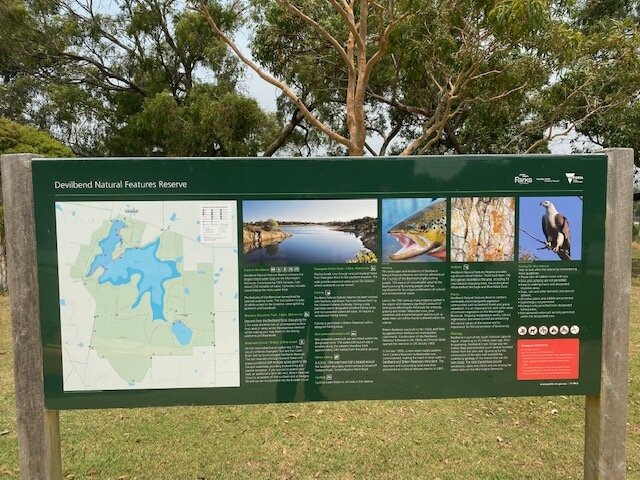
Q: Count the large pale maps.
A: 1